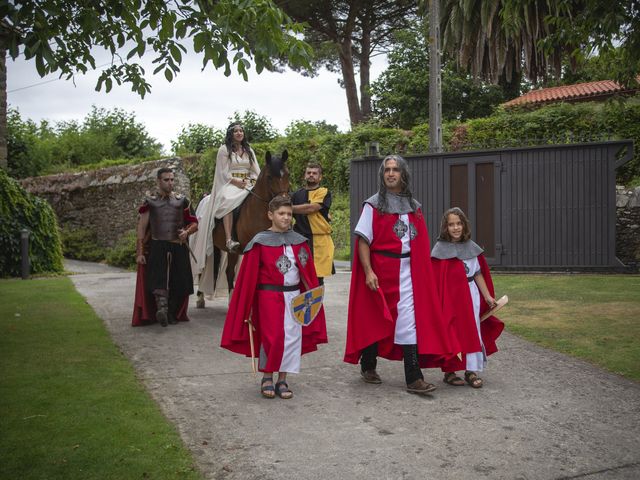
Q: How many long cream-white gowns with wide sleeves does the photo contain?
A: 1